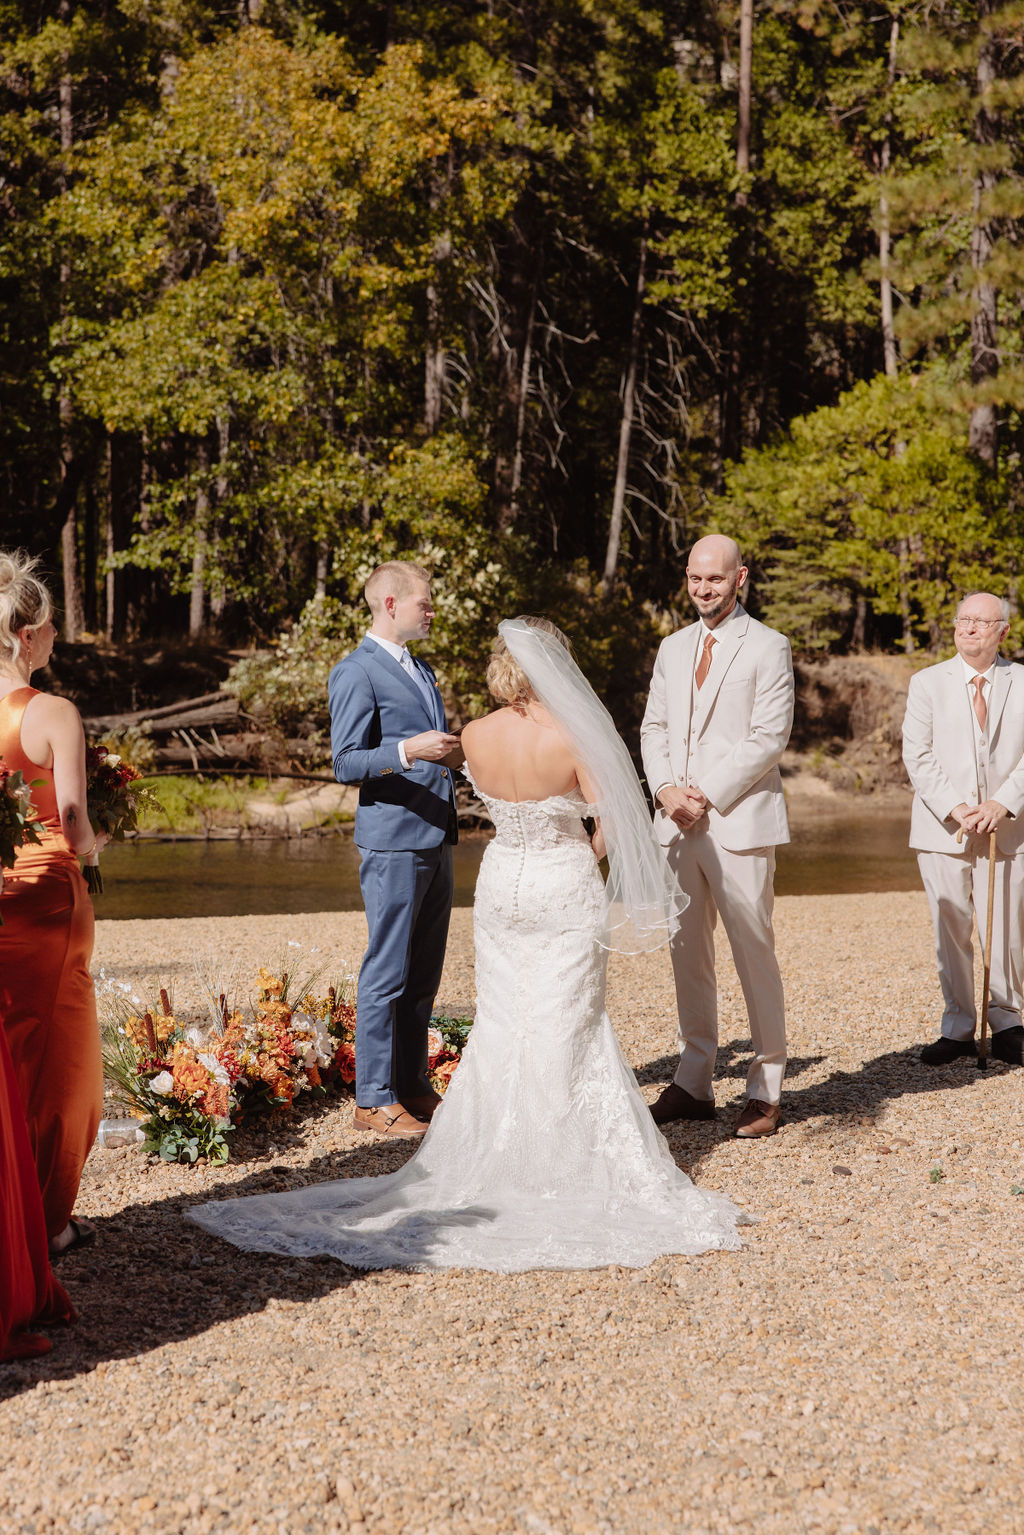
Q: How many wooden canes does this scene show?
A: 1